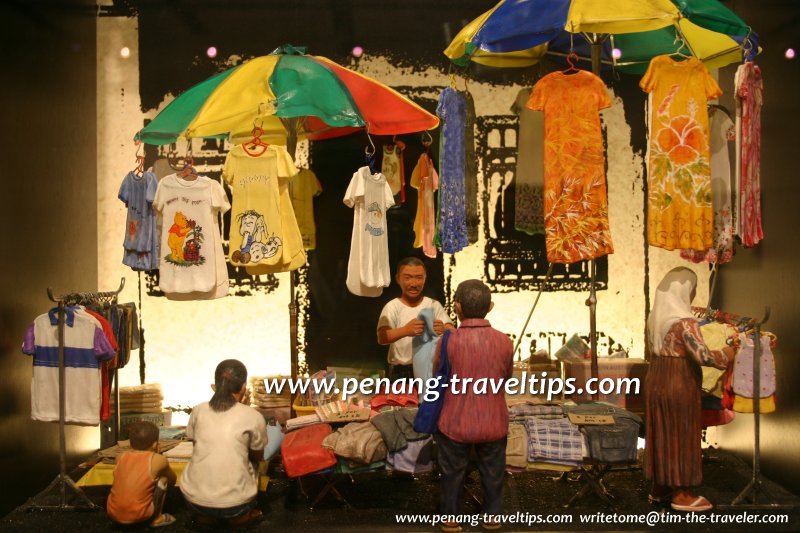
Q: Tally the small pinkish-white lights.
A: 5